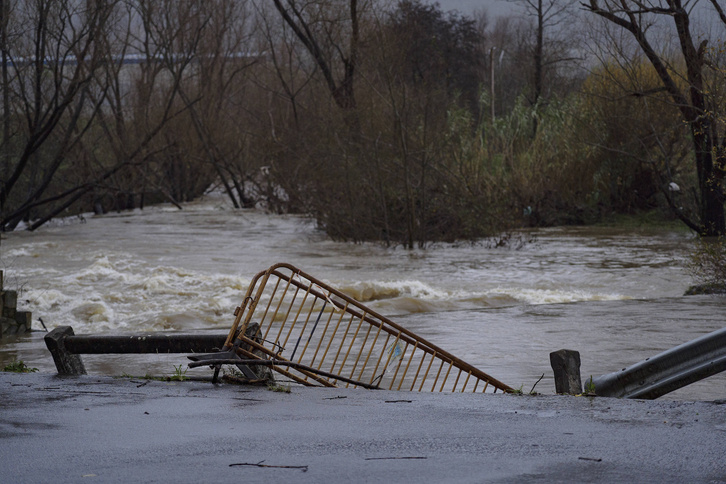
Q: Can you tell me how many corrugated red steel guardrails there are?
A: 0